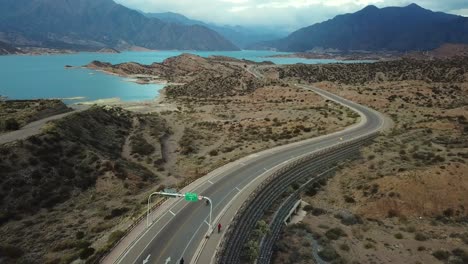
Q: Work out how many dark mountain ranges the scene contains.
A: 2